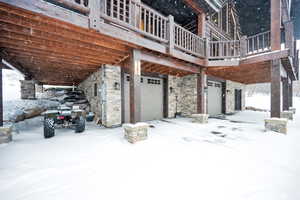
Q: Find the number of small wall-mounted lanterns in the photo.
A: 3